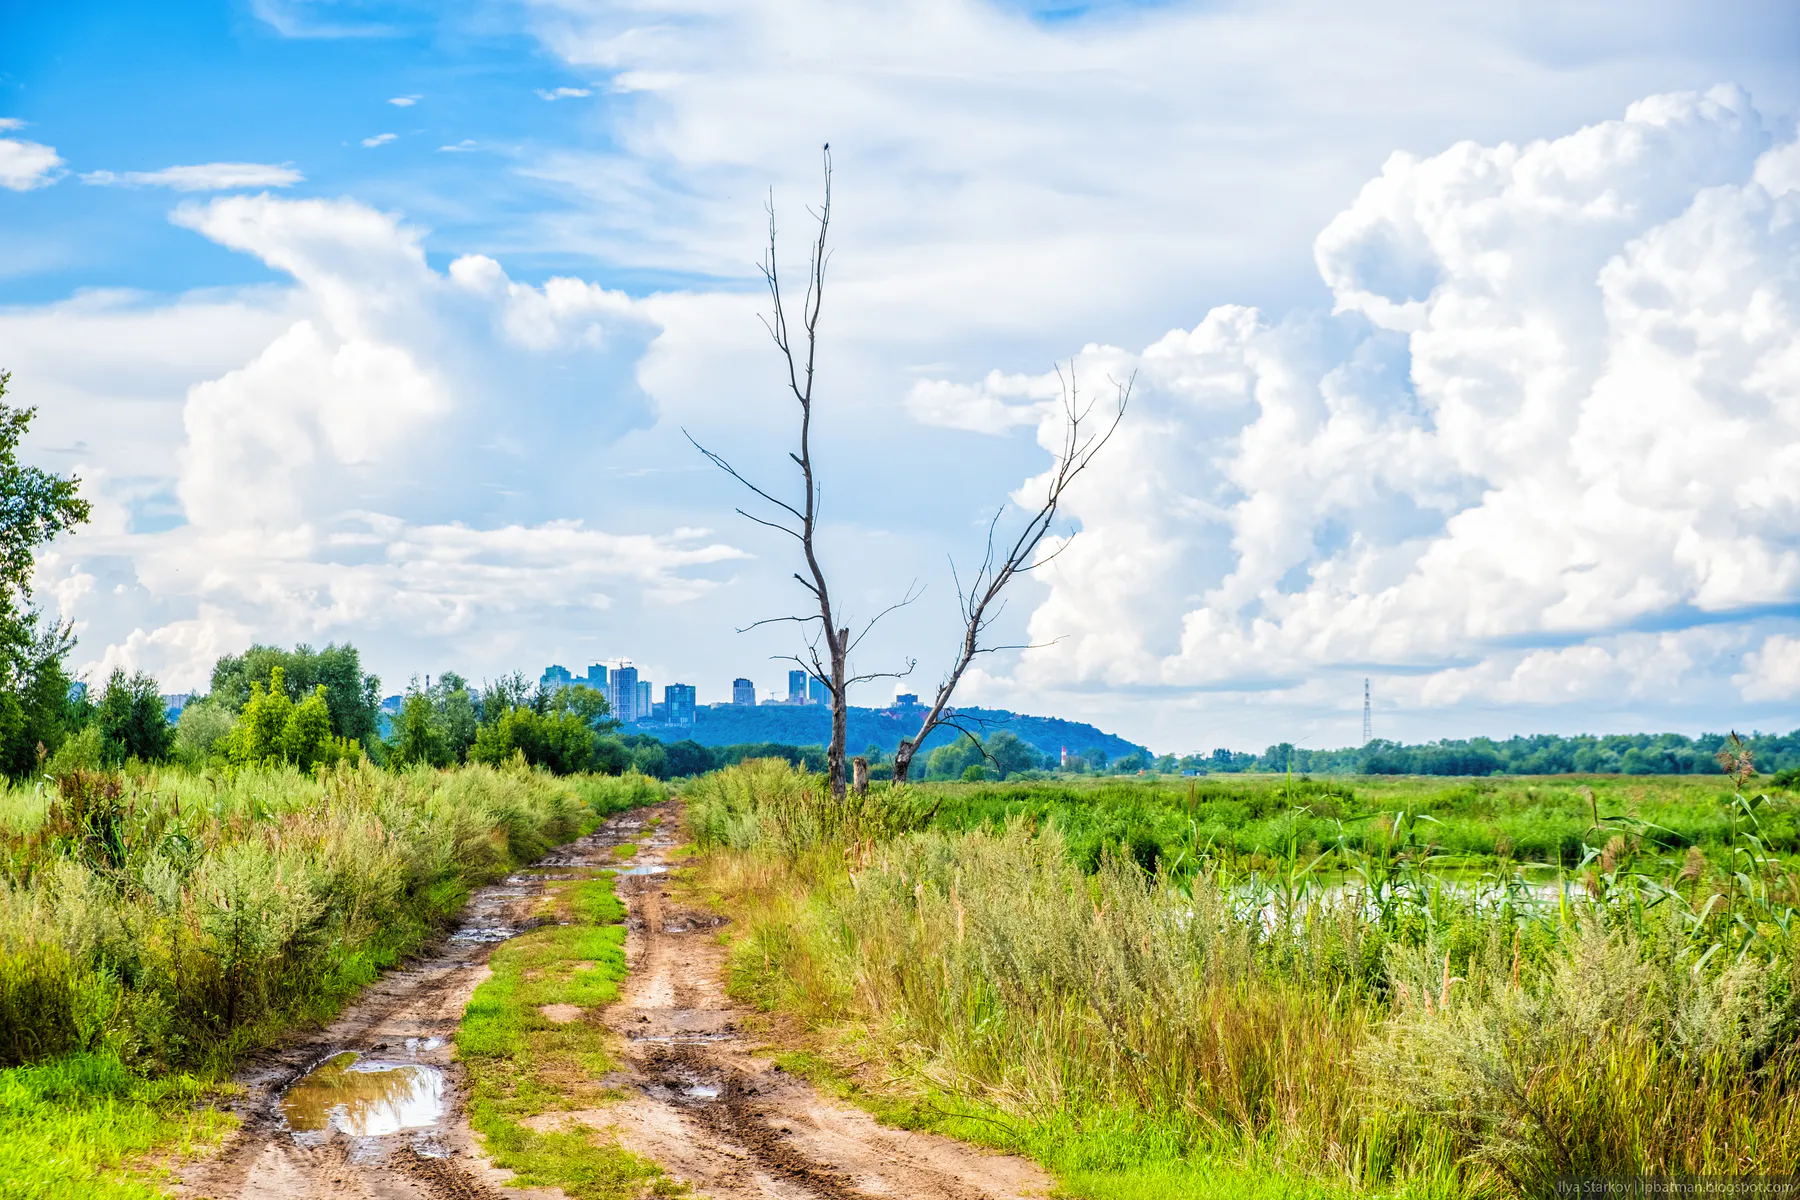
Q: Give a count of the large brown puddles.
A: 1